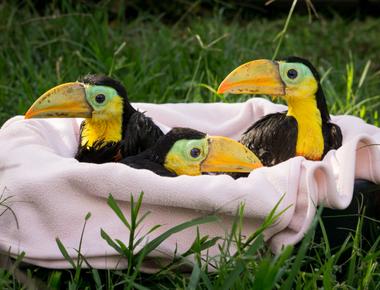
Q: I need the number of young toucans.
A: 3